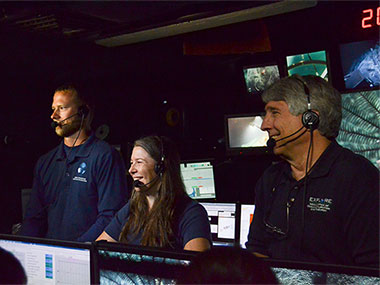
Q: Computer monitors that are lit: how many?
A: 11